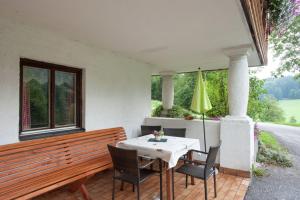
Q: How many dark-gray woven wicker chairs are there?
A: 4